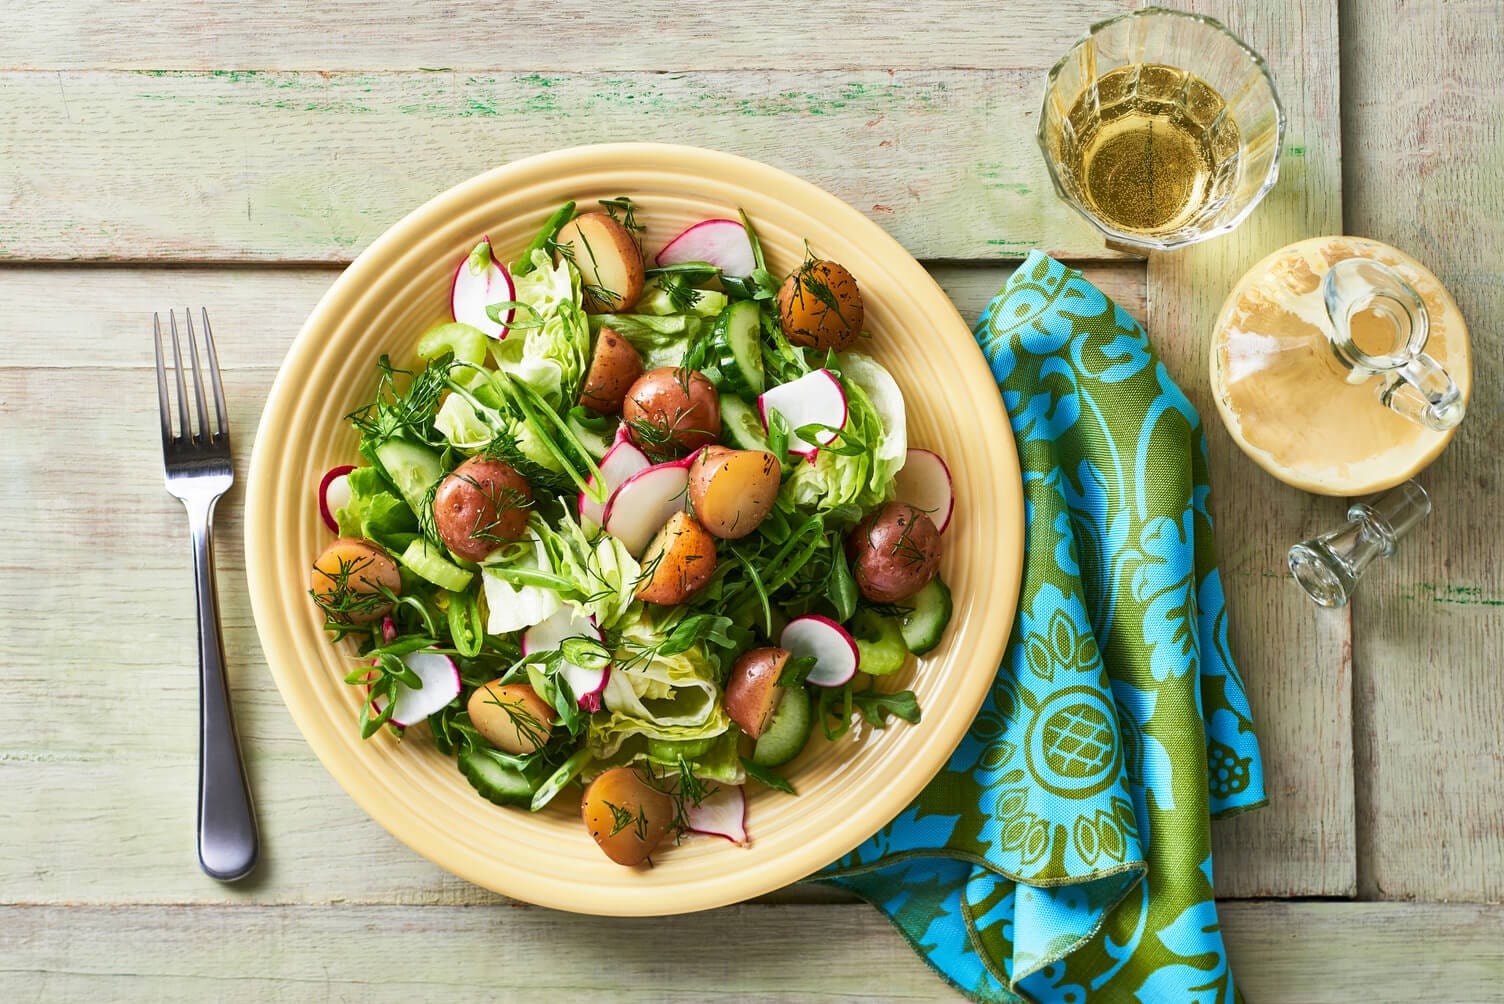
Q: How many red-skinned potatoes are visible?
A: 12